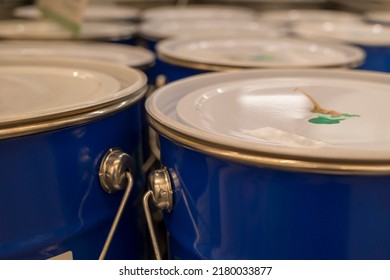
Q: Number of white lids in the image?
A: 11